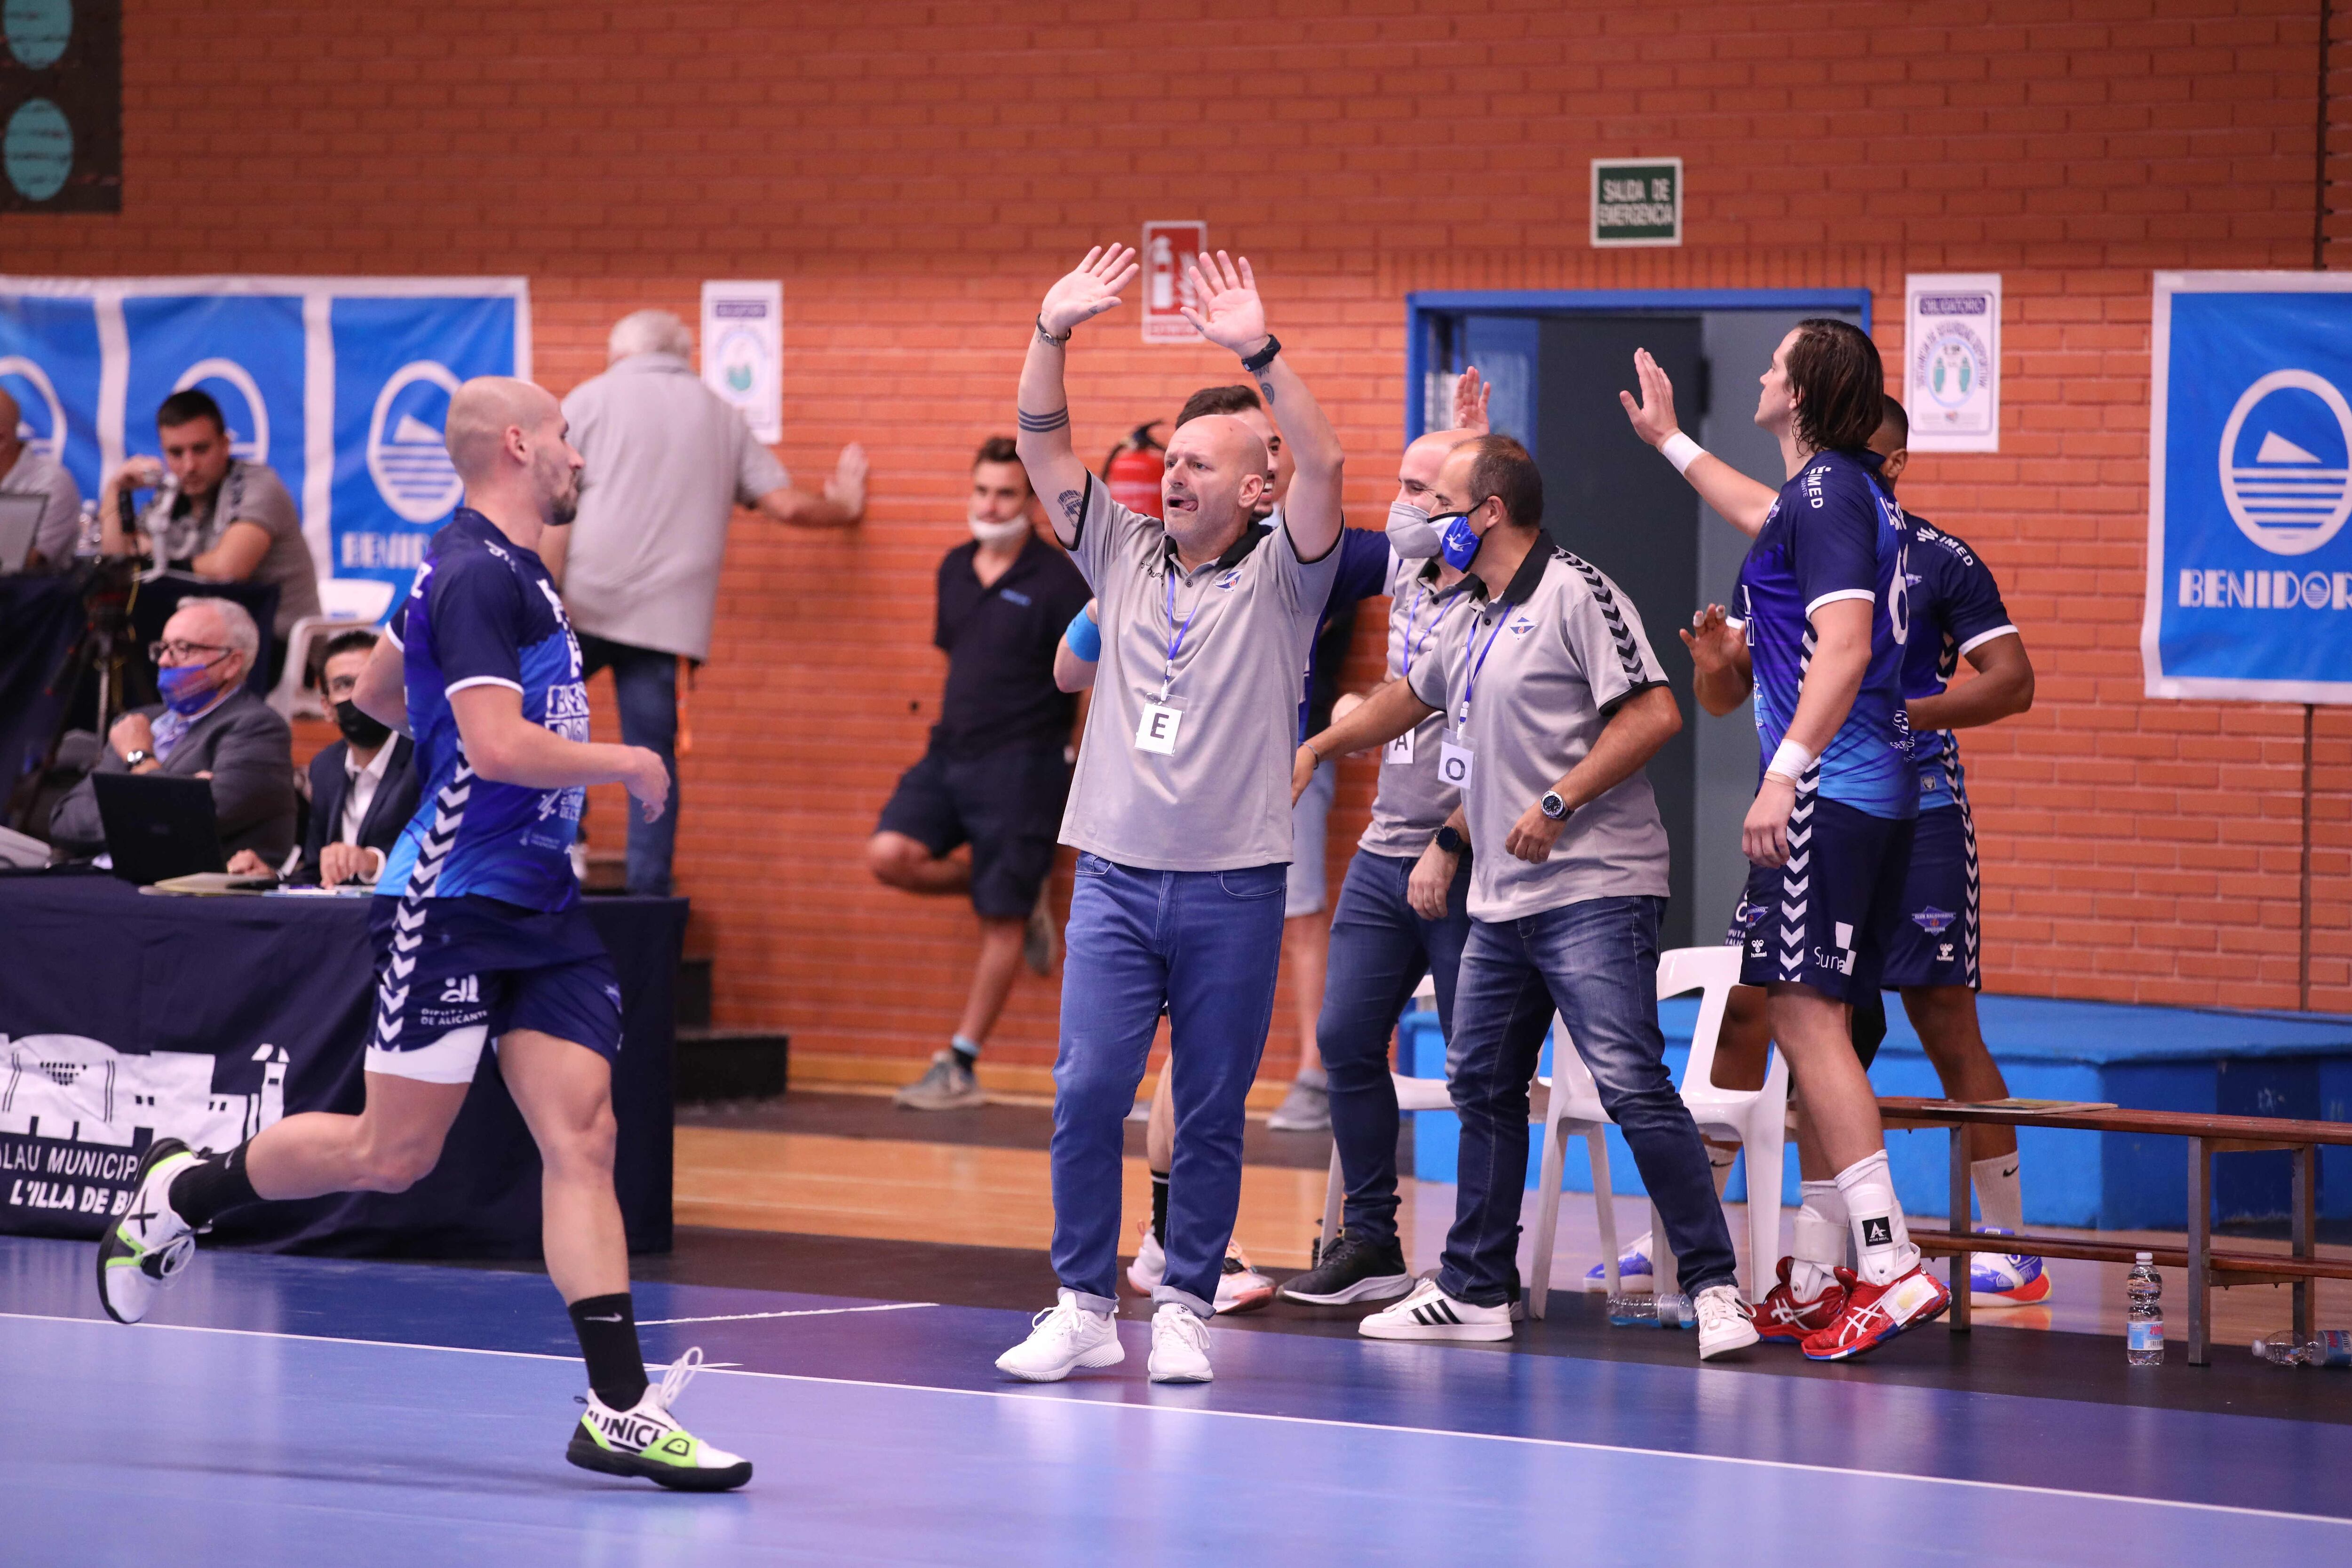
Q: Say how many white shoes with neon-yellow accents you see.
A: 2